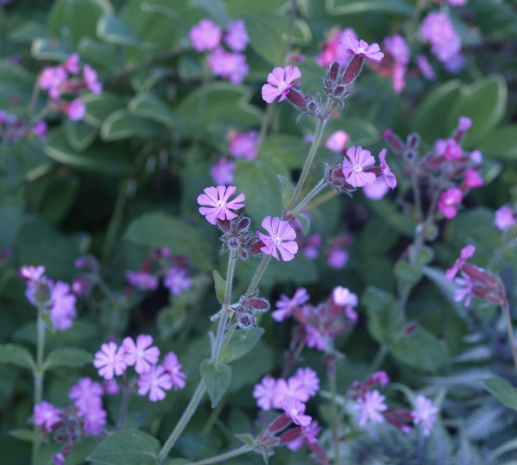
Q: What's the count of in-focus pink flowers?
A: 6